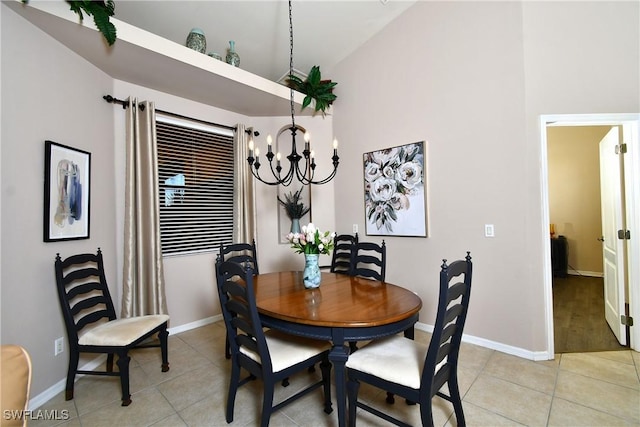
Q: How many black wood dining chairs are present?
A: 6